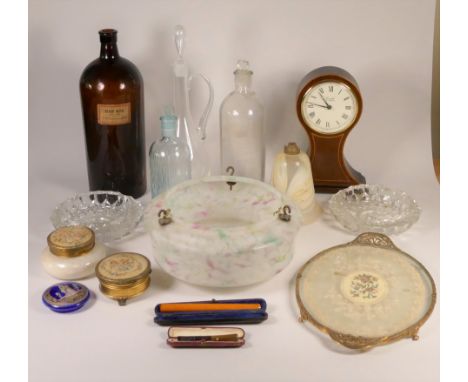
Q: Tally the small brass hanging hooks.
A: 3